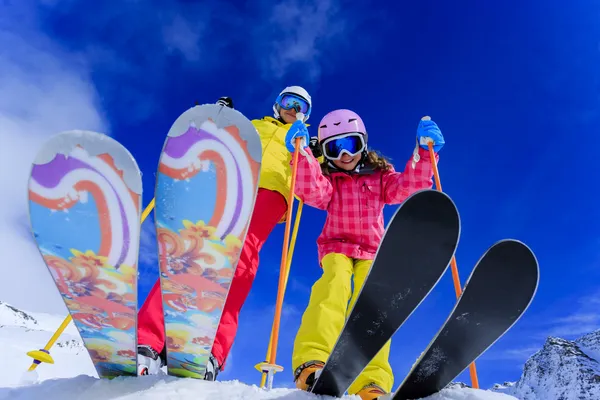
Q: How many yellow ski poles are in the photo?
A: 2